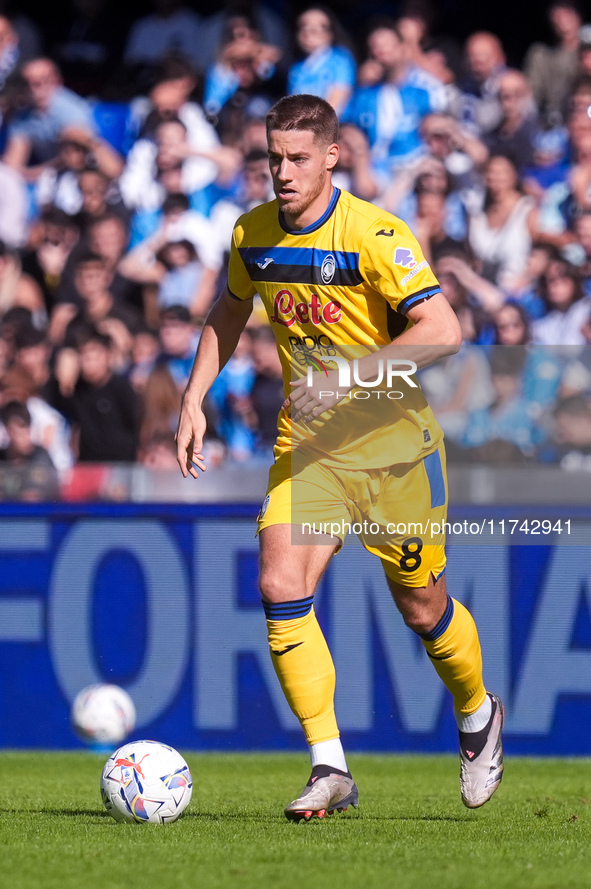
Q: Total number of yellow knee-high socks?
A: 2